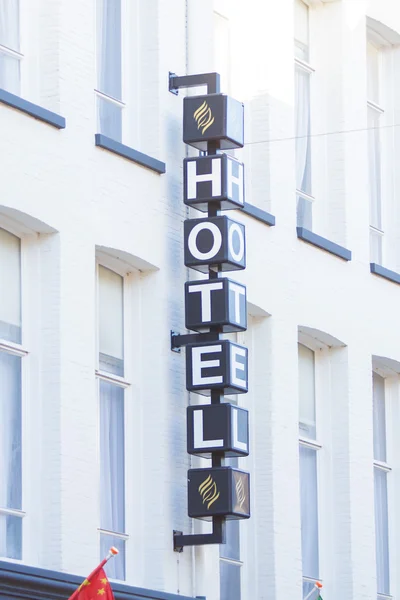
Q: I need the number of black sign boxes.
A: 7